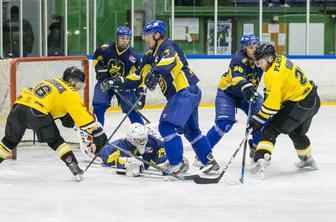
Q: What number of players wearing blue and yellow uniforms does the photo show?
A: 4